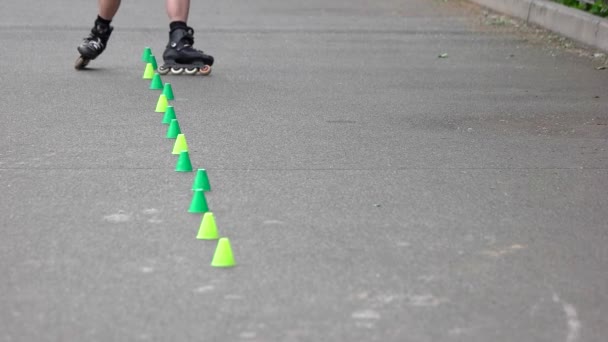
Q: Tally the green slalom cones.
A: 9